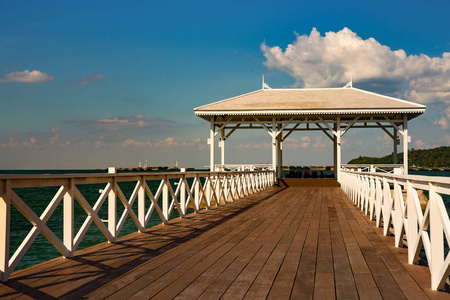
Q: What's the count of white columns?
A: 8